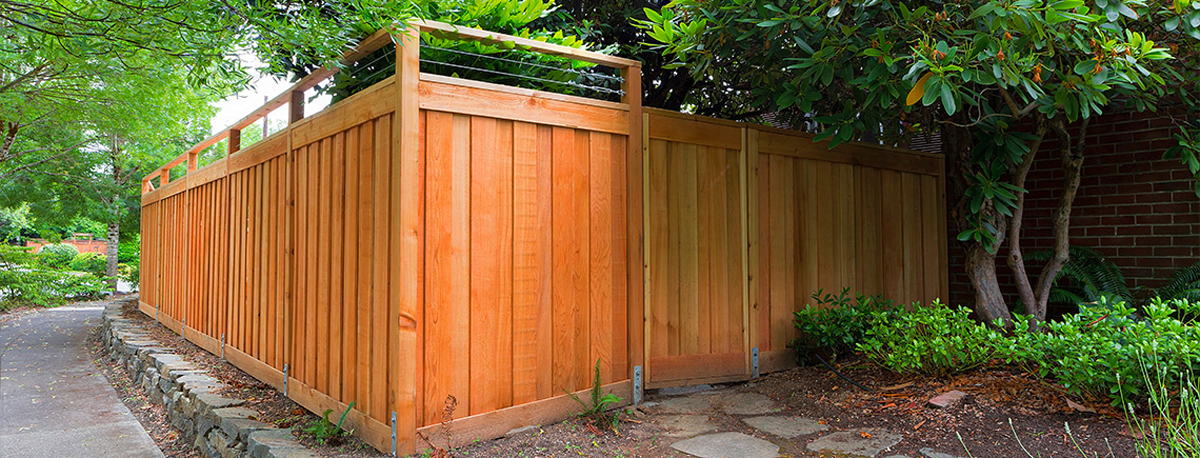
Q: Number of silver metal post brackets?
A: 7